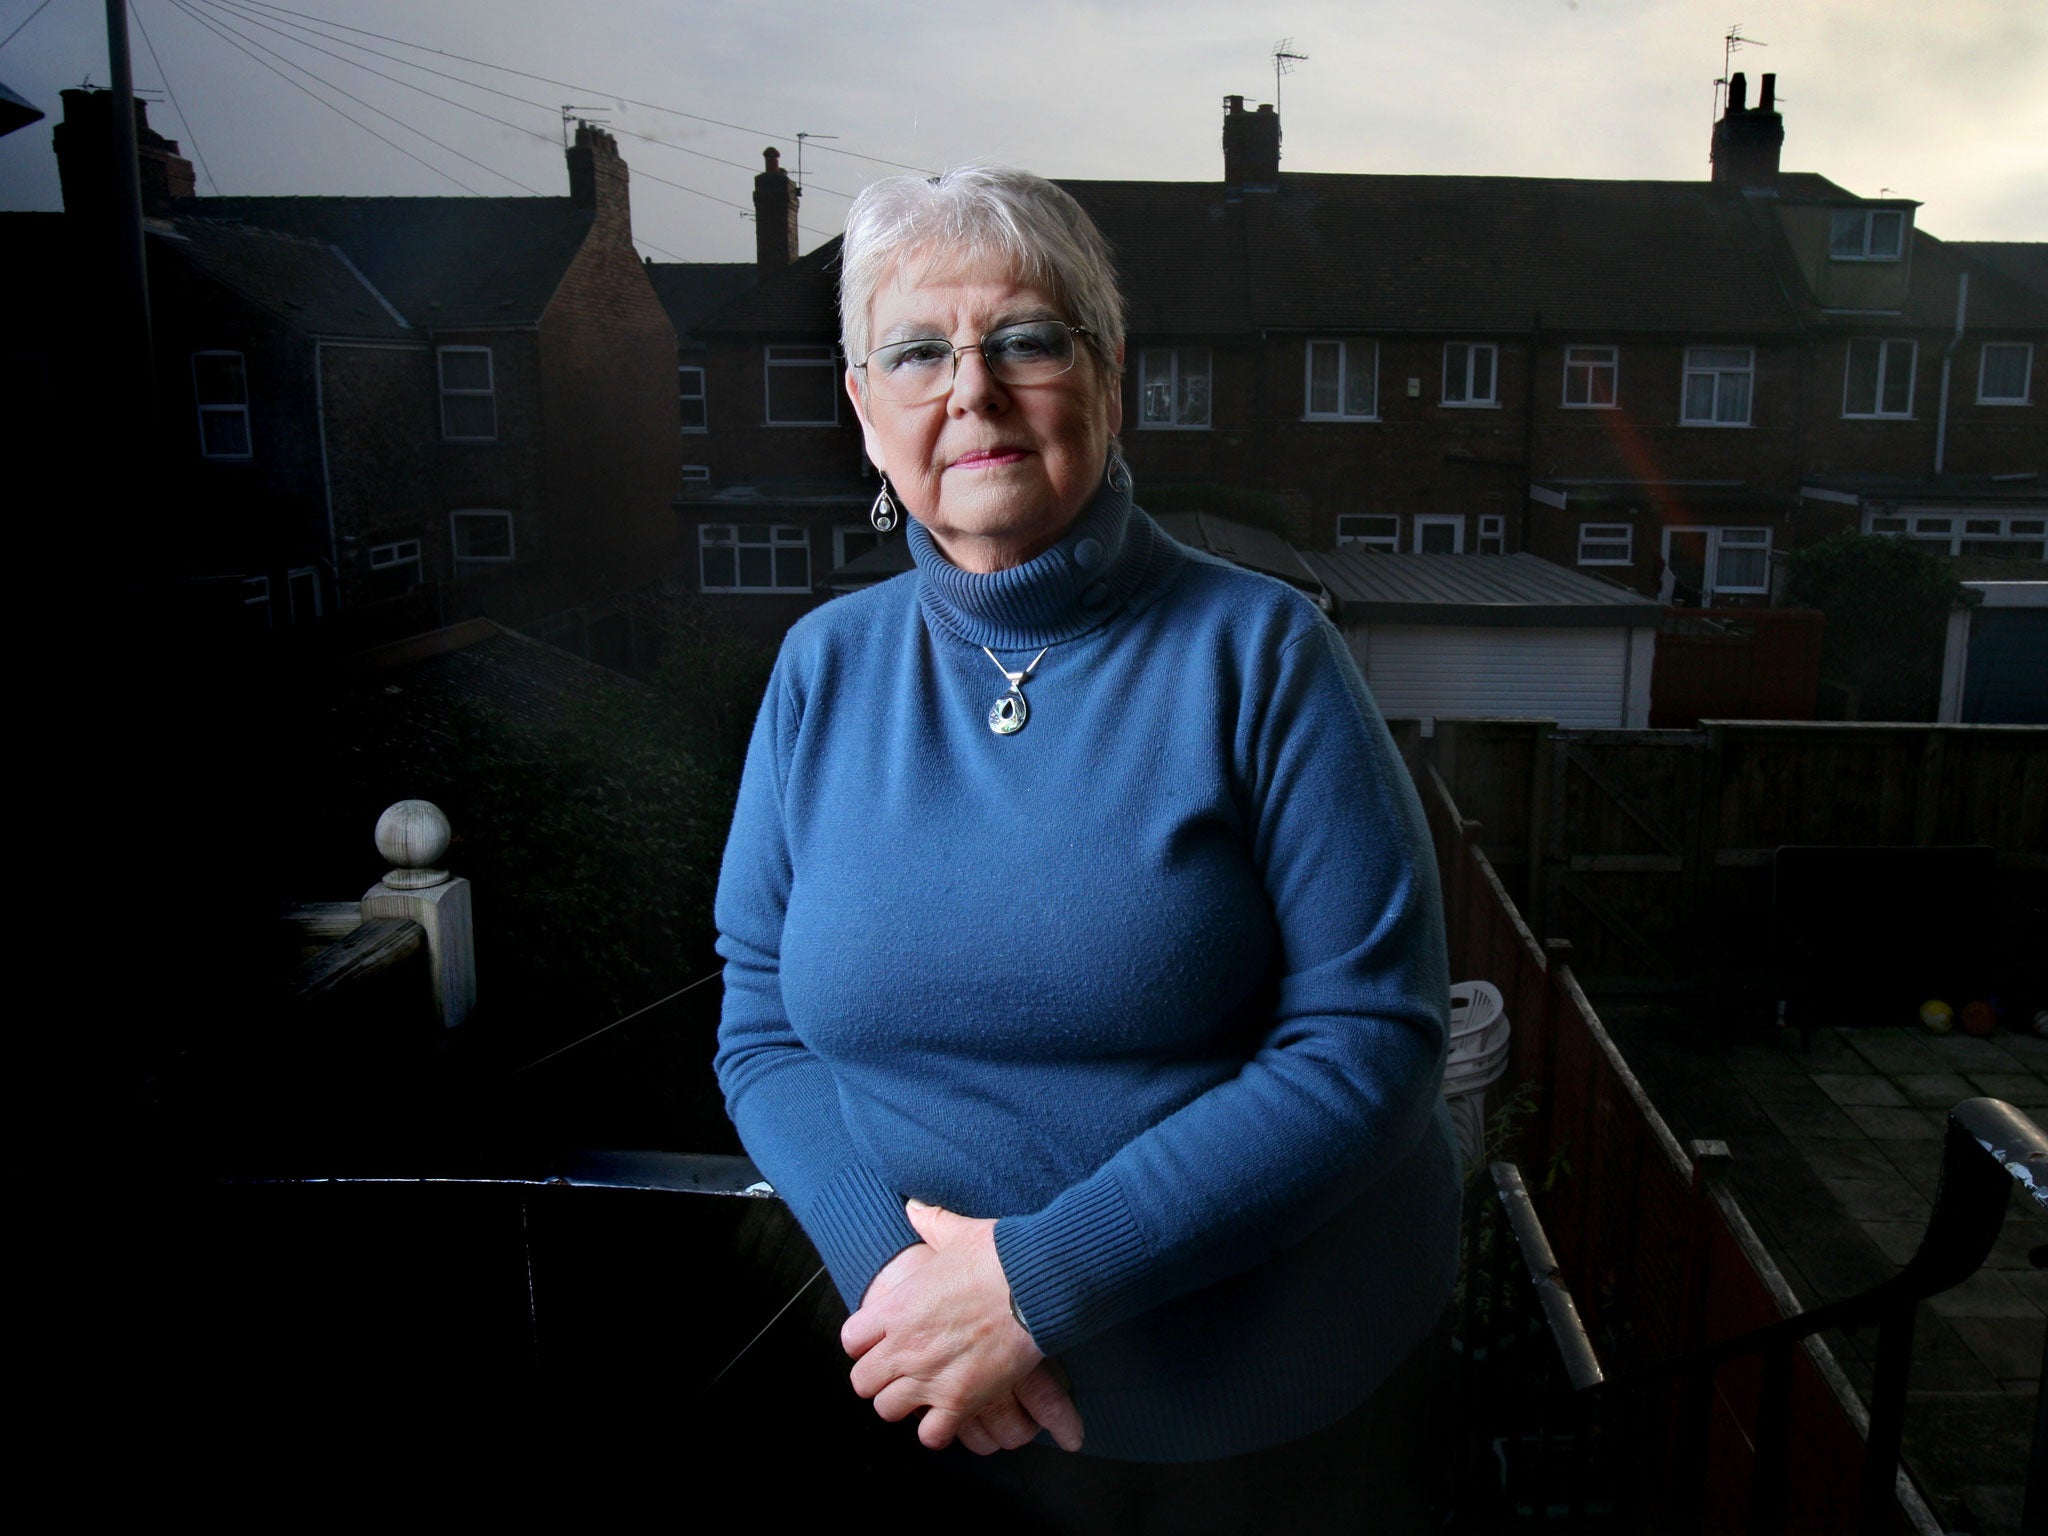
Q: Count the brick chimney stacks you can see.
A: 5